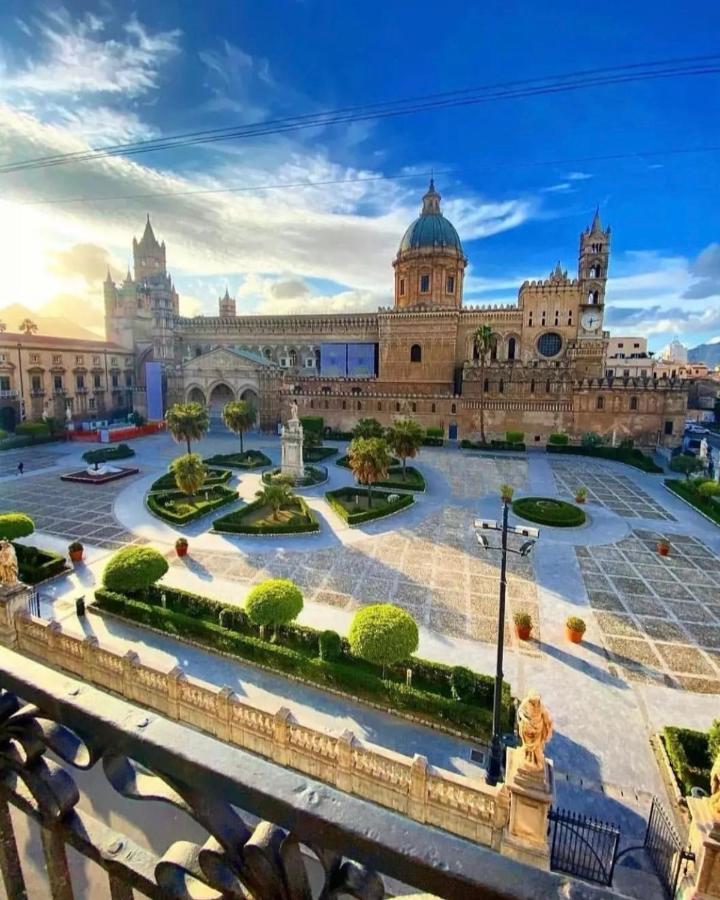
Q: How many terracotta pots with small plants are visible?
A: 7